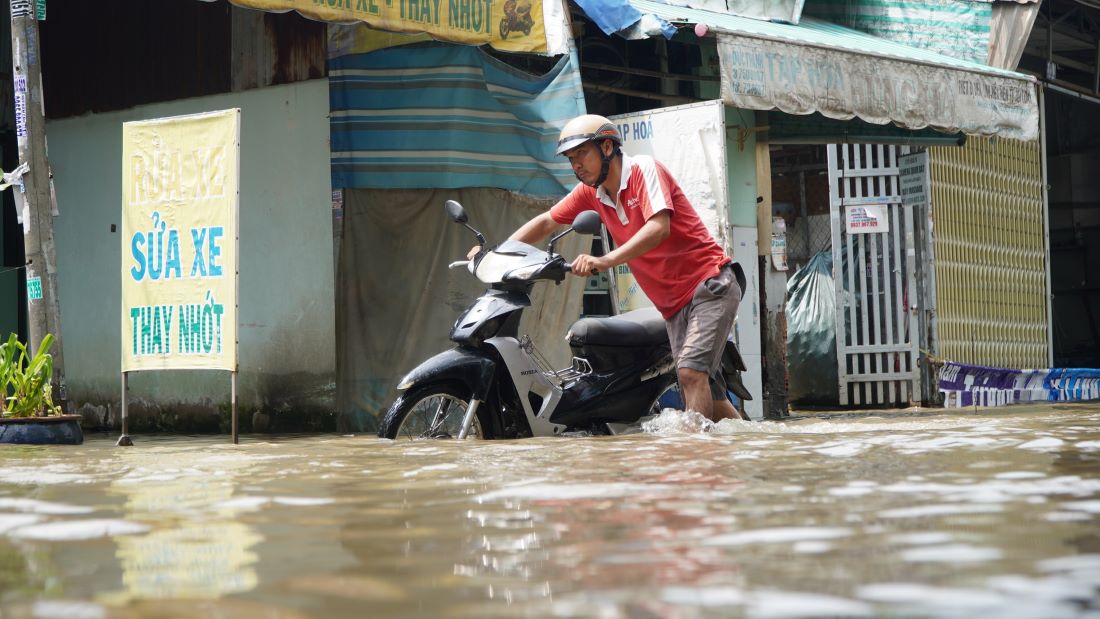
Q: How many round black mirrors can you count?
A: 2